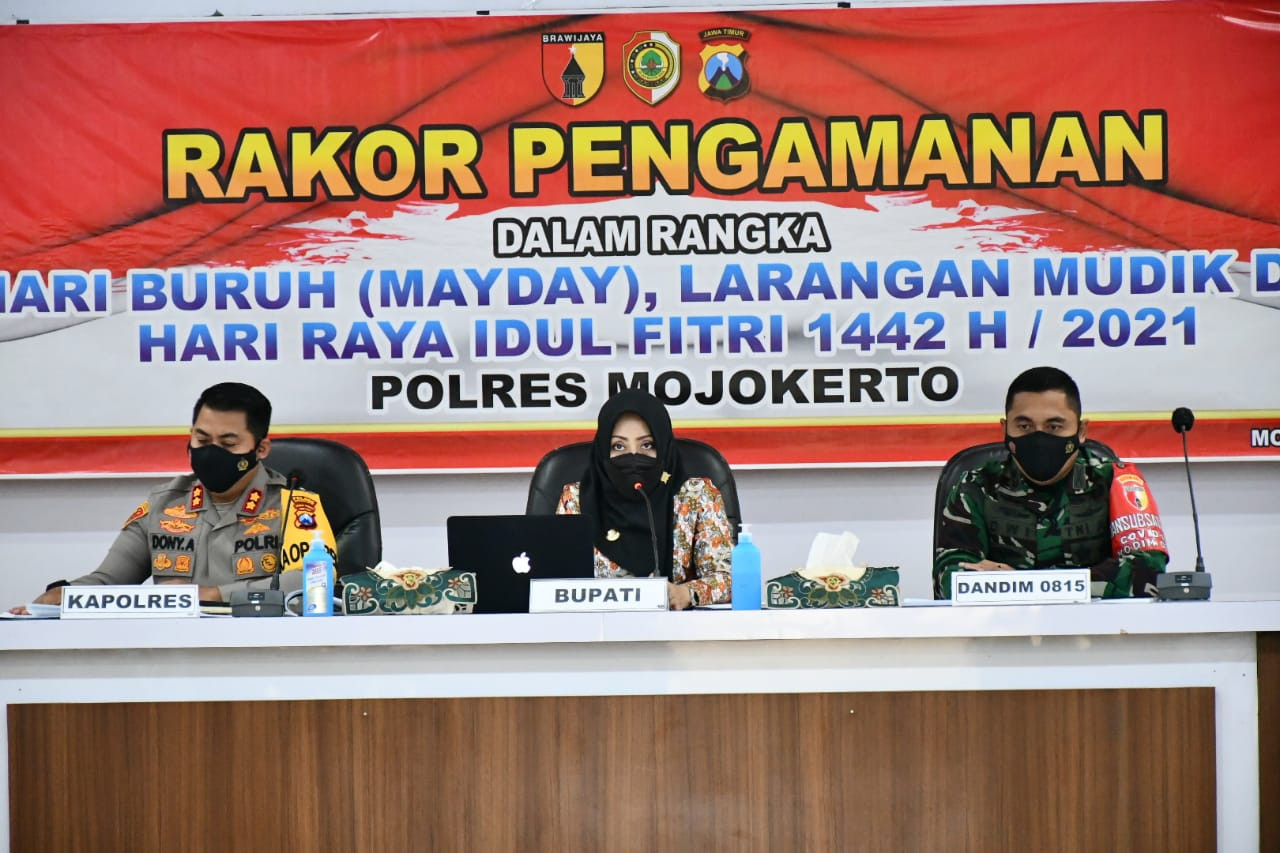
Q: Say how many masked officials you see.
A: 3